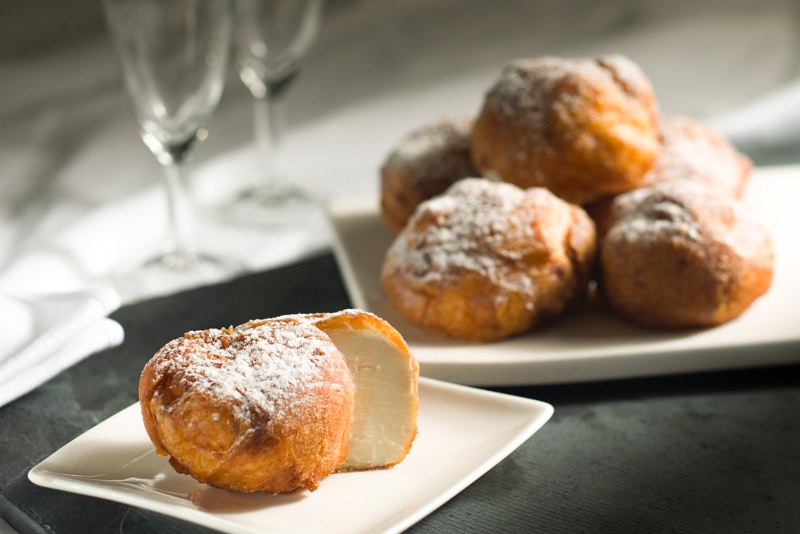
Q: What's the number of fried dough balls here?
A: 6